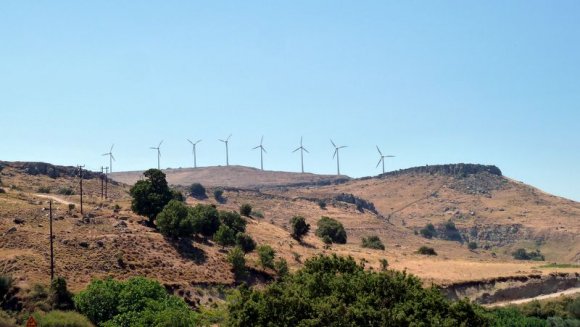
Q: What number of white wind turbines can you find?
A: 8